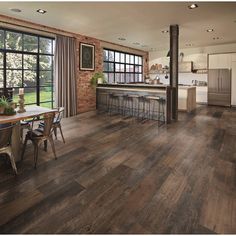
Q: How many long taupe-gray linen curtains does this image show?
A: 1